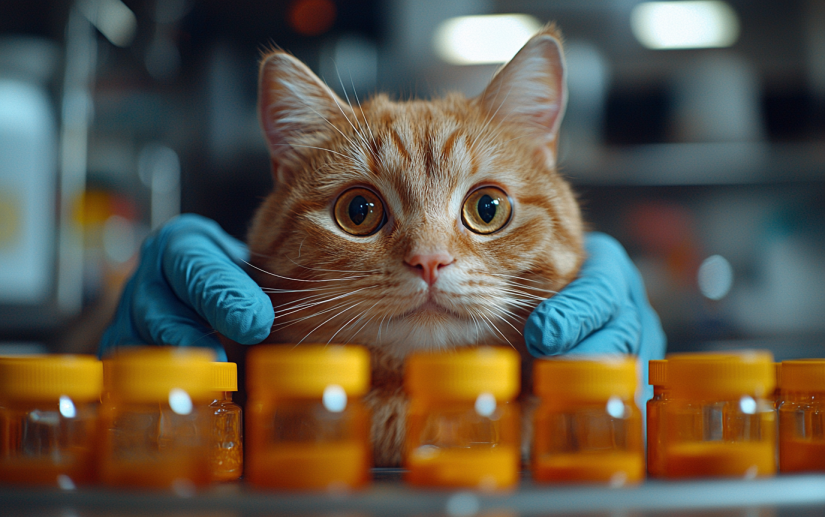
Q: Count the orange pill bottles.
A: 9